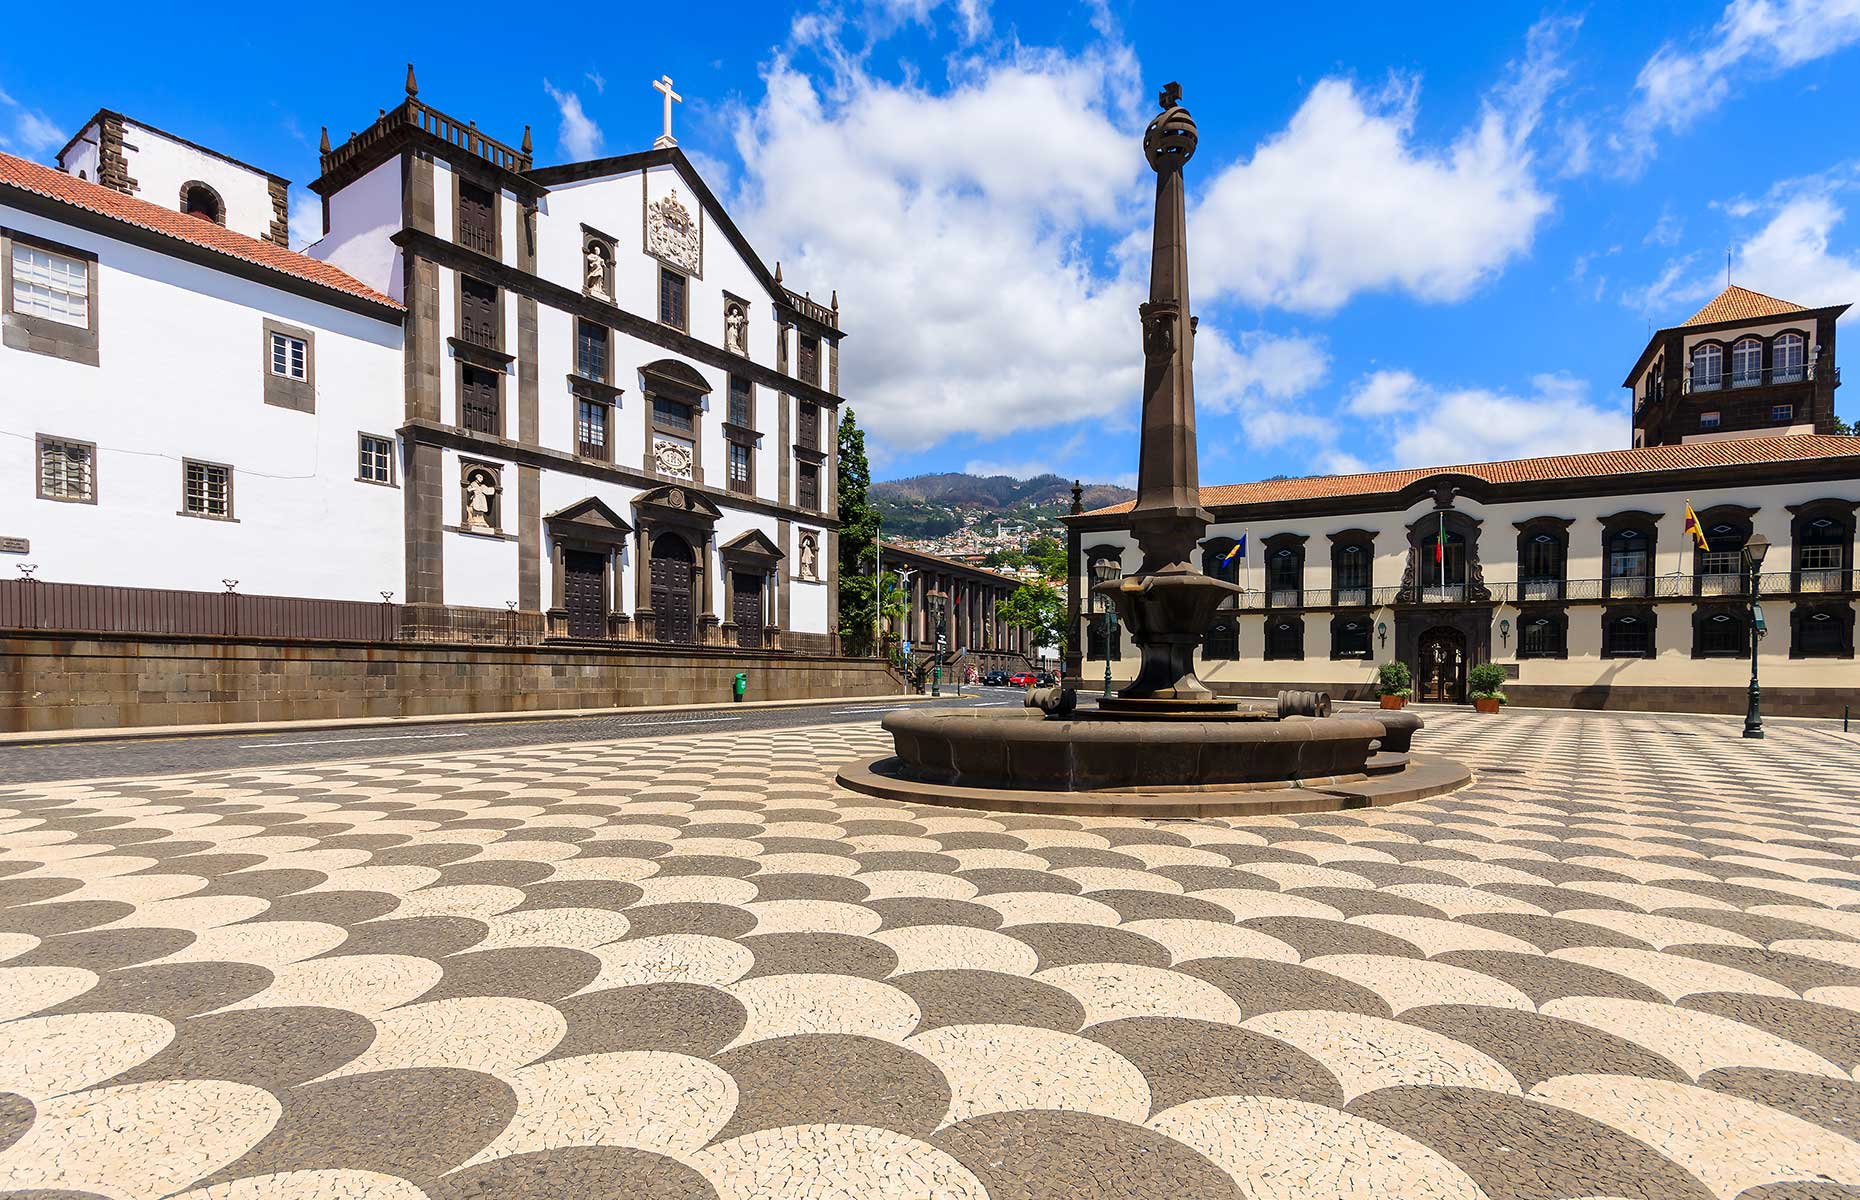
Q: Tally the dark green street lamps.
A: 3